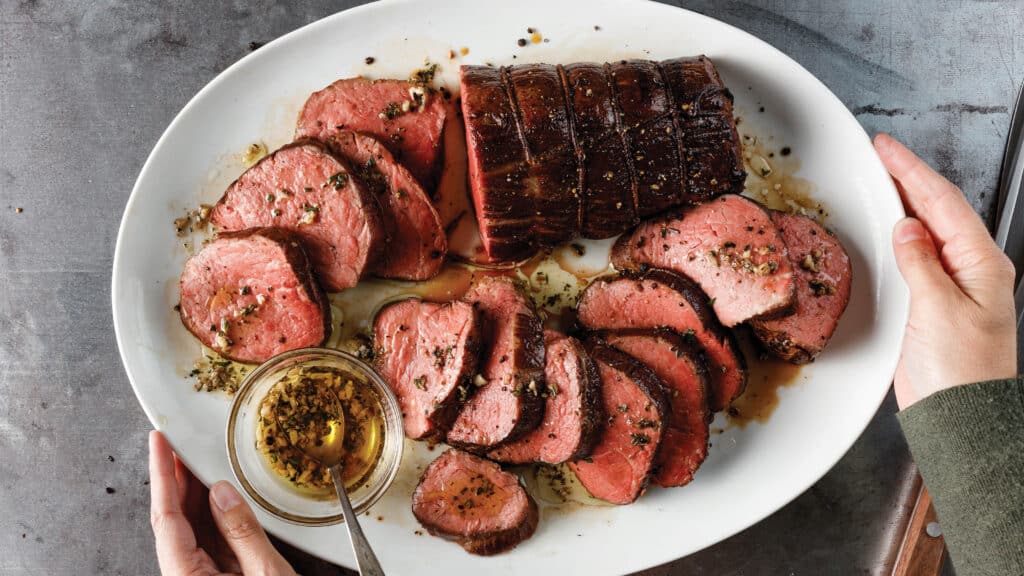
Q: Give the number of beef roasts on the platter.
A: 1